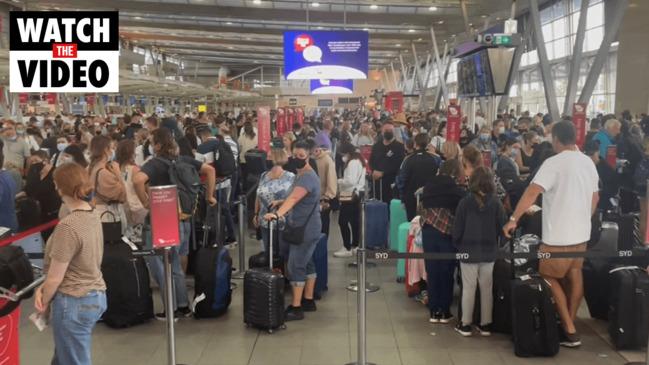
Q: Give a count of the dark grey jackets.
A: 1